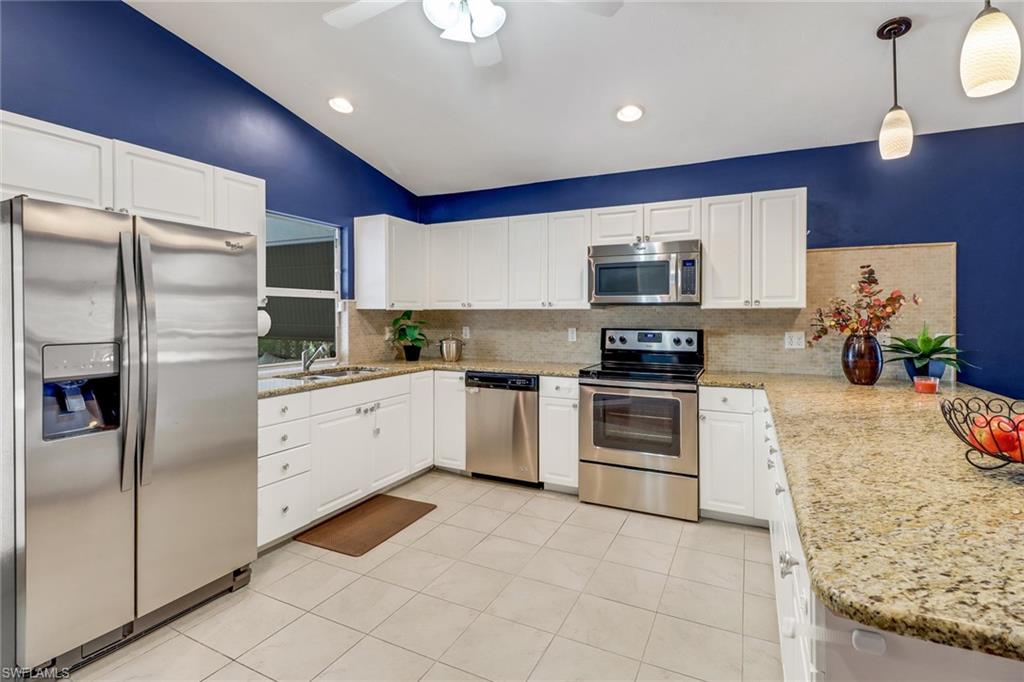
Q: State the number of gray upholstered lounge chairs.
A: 0